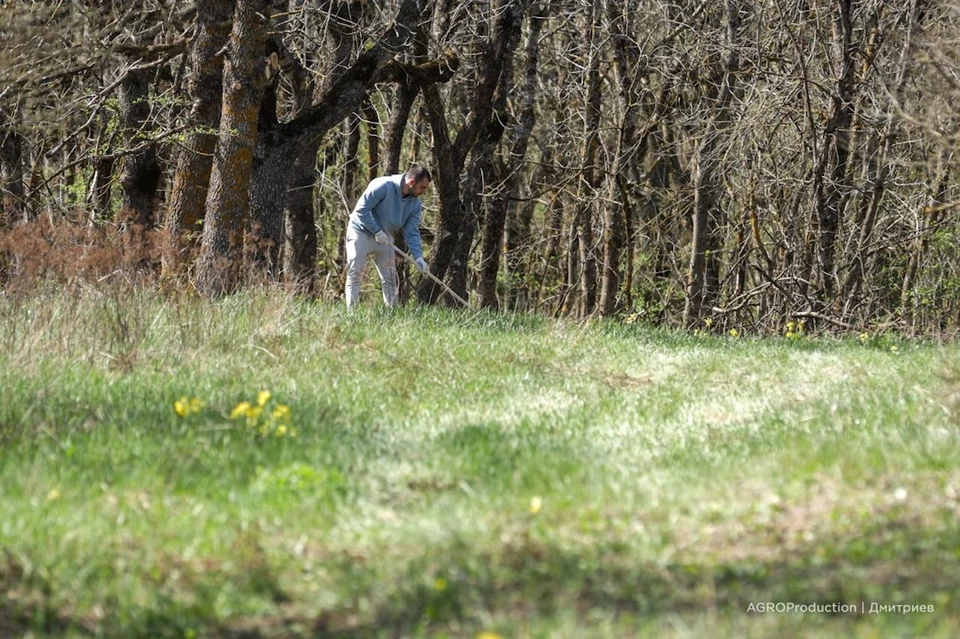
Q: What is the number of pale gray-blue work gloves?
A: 2